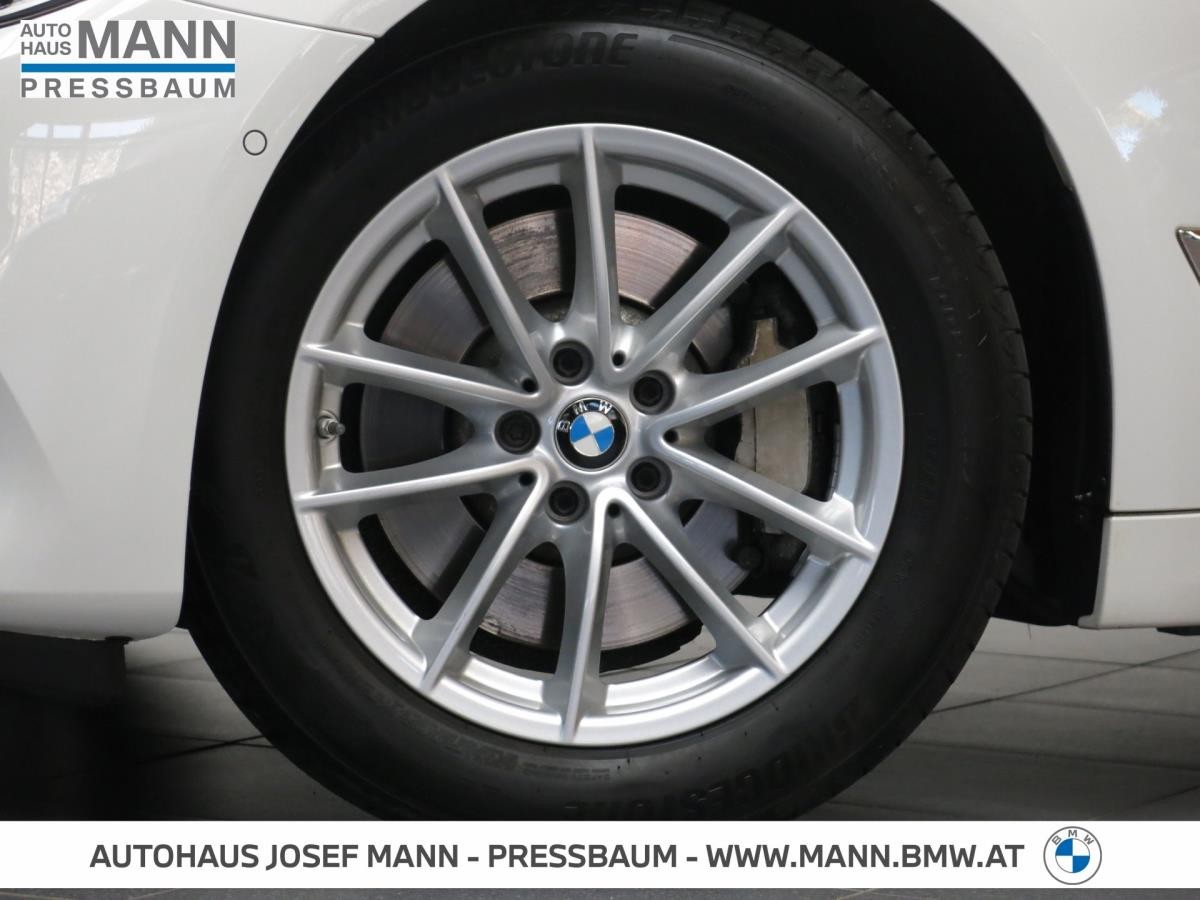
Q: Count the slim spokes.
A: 10